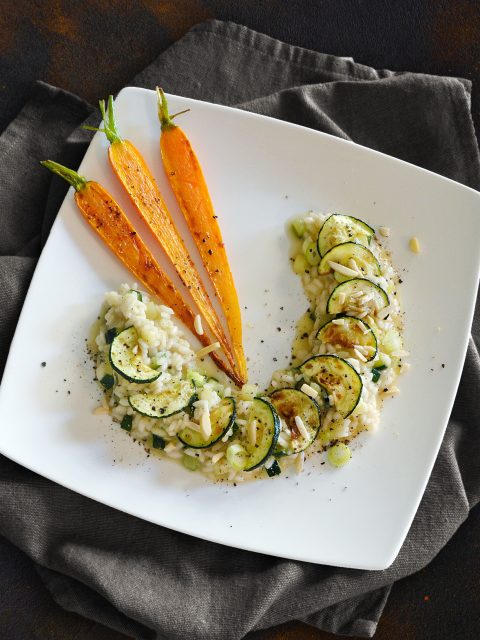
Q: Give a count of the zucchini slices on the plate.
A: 10